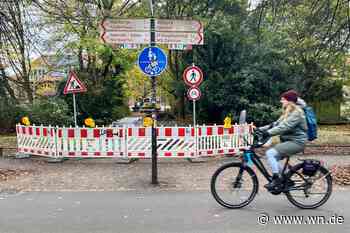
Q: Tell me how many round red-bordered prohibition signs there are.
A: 2